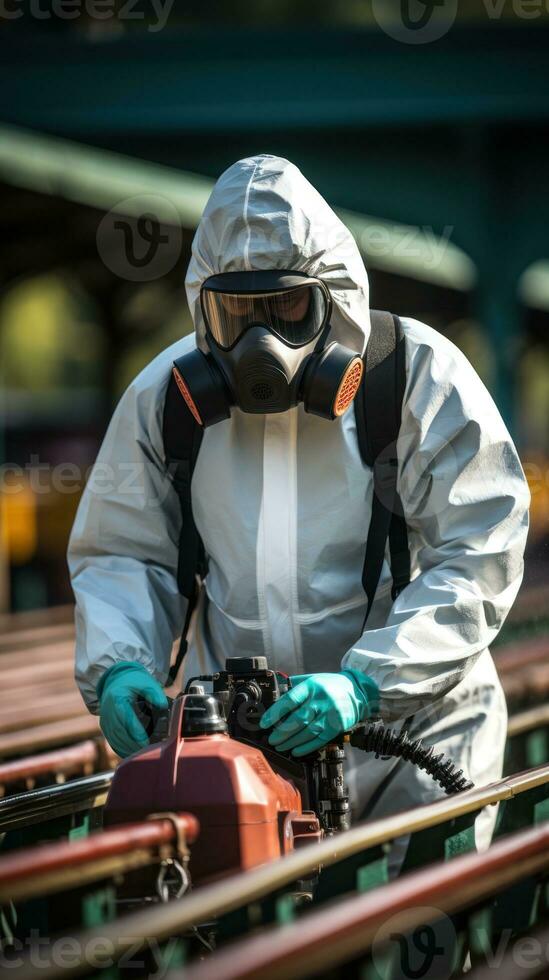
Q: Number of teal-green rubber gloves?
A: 2